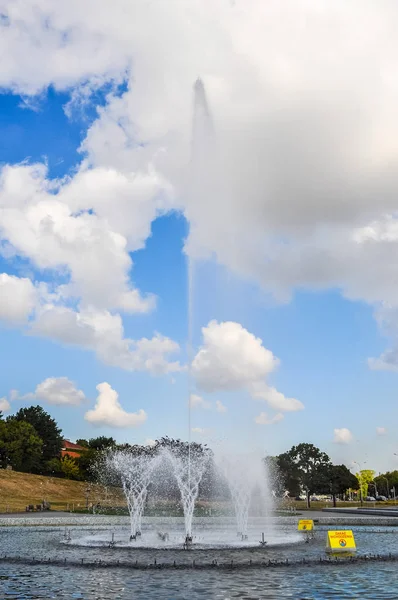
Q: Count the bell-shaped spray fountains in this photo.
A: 3